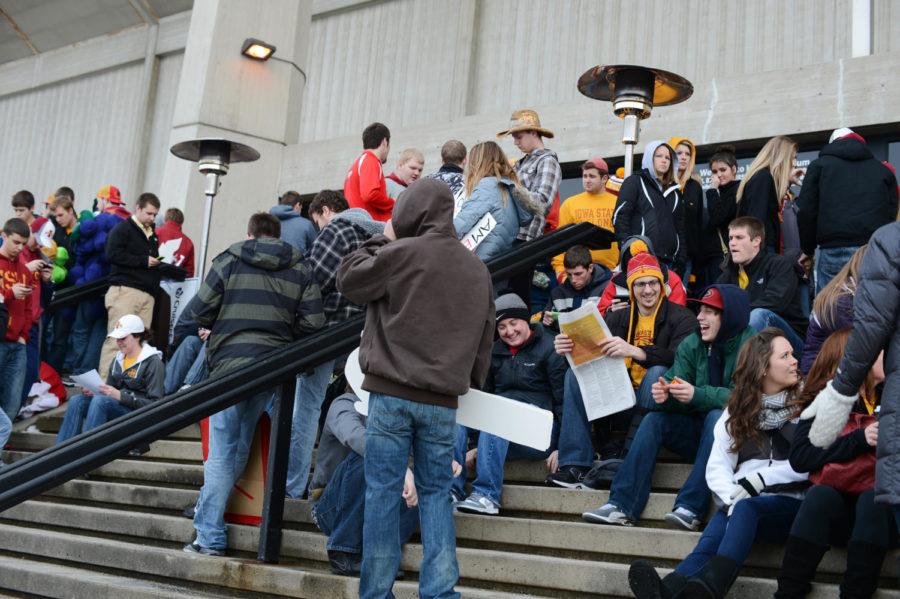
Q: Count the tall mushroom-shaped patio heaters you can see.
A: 2